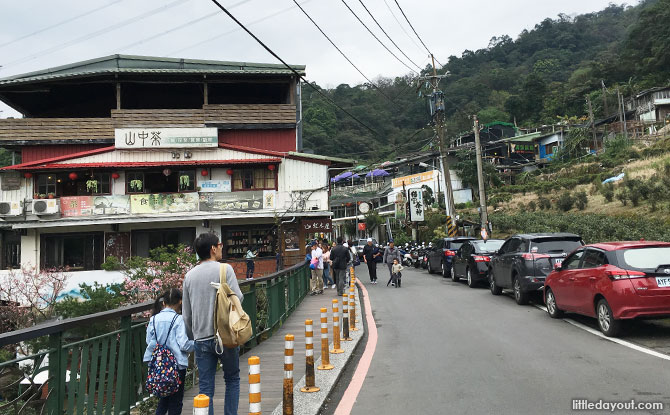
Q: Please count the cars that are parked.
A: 4